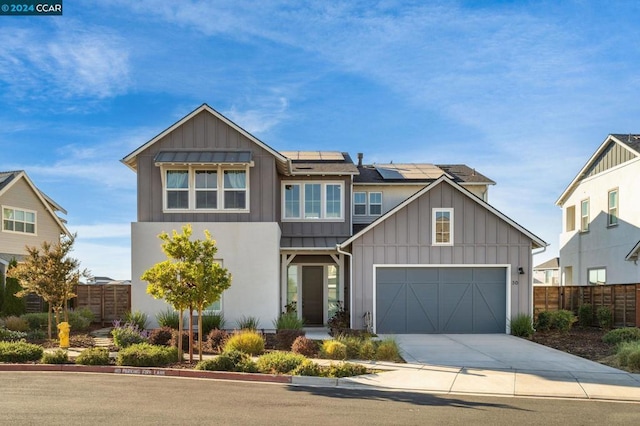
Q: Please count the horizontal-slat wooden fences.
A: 2